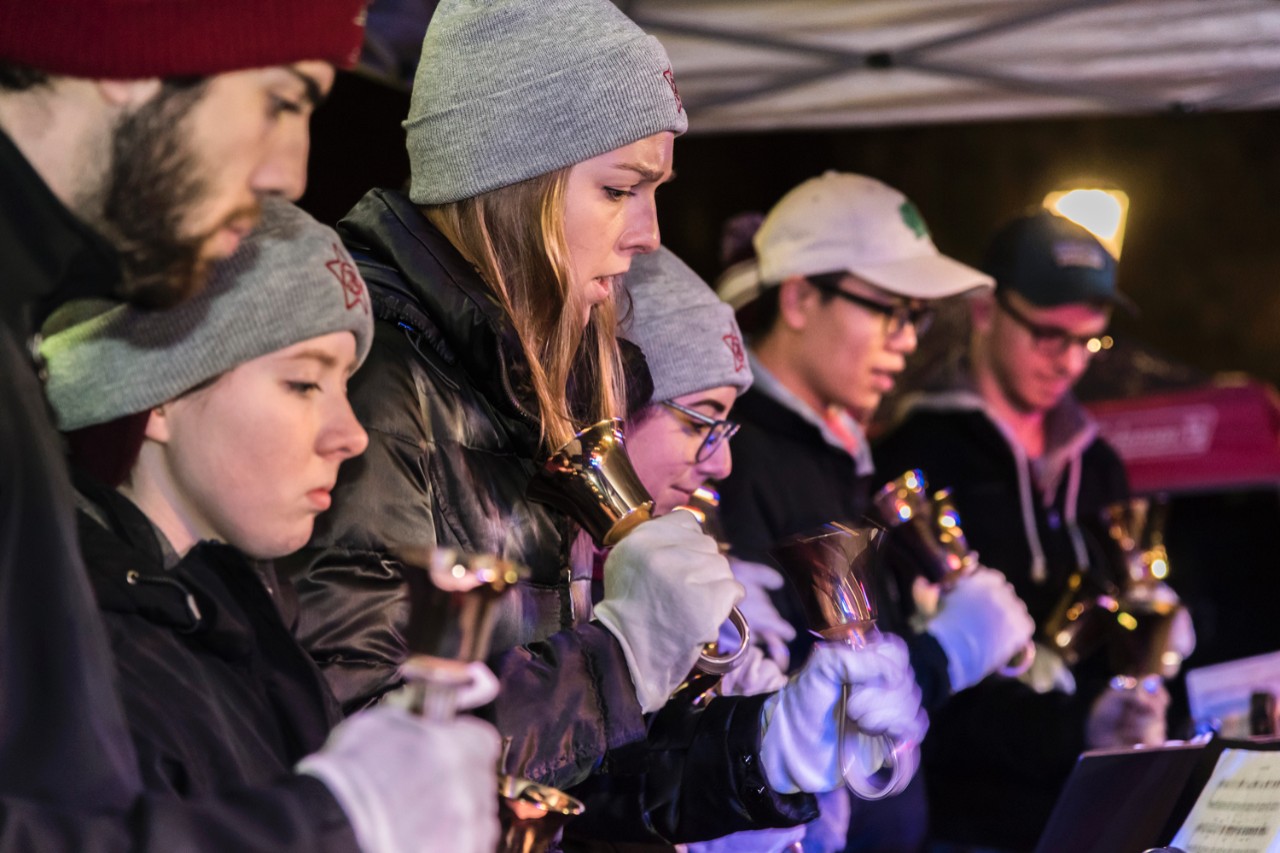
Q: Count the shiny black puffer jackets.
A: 1